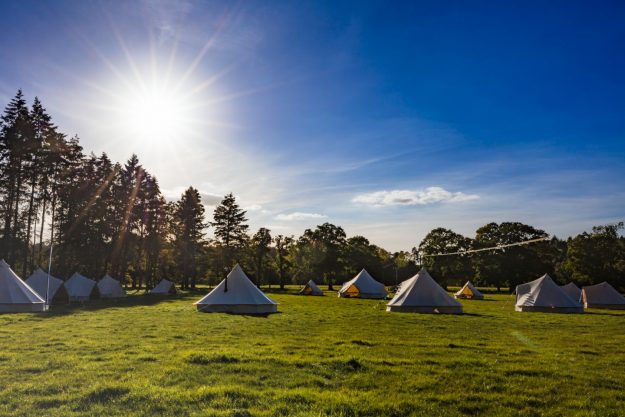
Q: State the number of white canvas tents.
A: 13